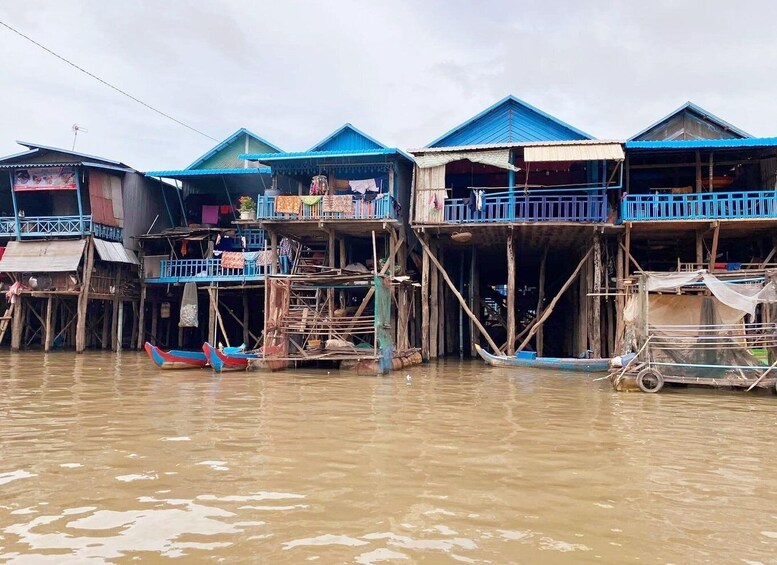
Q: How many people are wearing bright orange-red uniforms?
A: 0